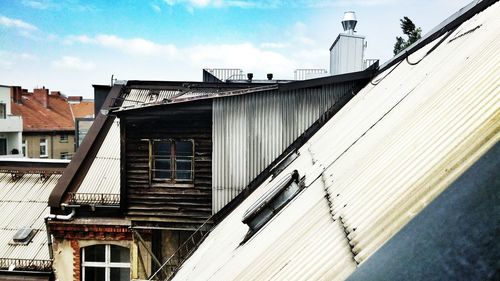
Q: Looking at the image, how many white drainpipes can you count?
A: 1